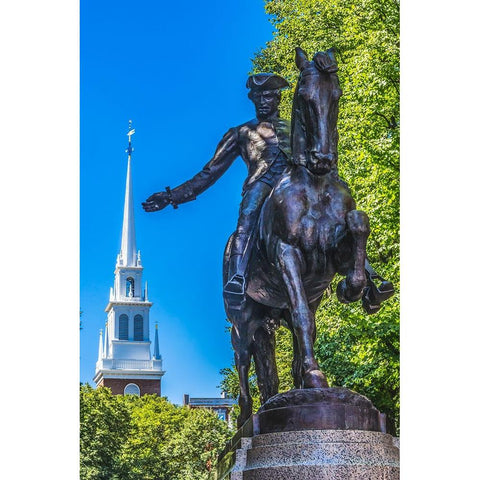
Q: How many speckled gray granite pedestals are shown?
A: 1